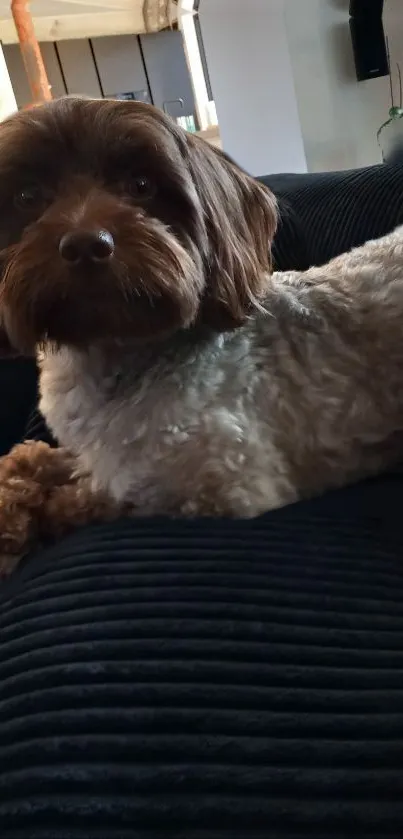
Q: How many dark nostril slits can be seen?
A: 2